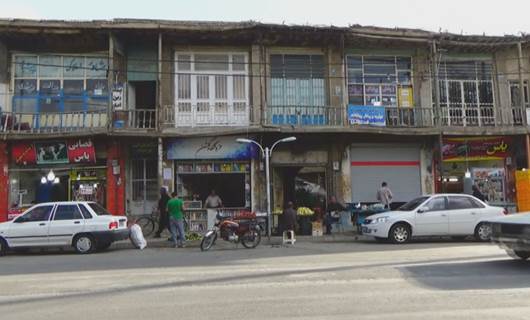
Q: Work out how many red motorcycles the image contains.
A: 1